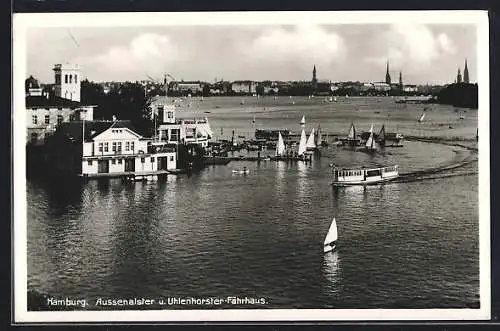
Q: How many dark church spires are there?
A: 5